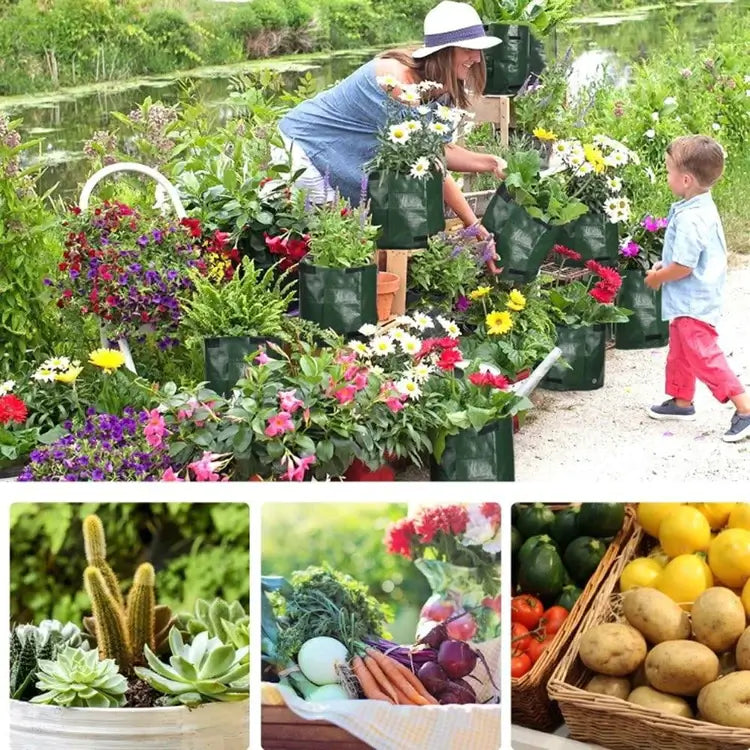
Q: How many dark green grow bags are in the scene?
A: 9